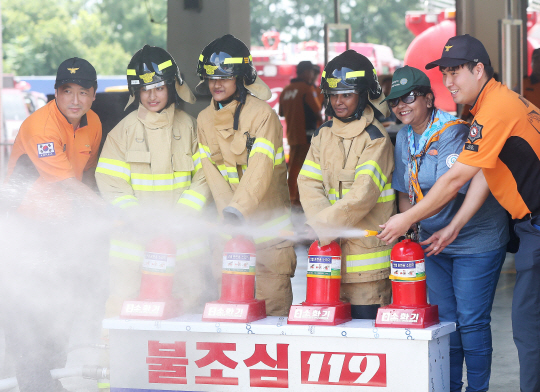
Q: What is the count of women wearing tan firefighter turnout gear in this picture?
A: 3